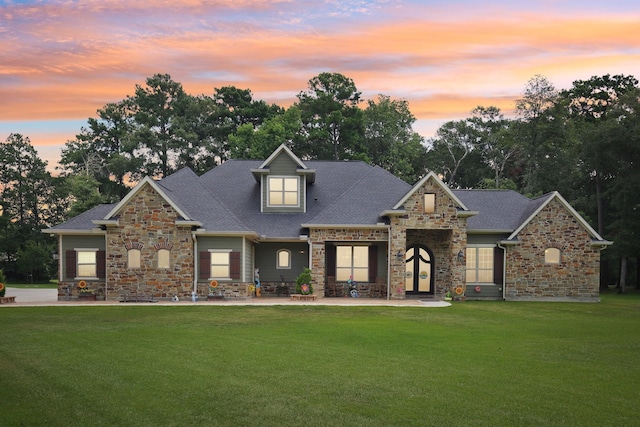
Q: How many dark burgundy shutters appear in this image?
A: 7